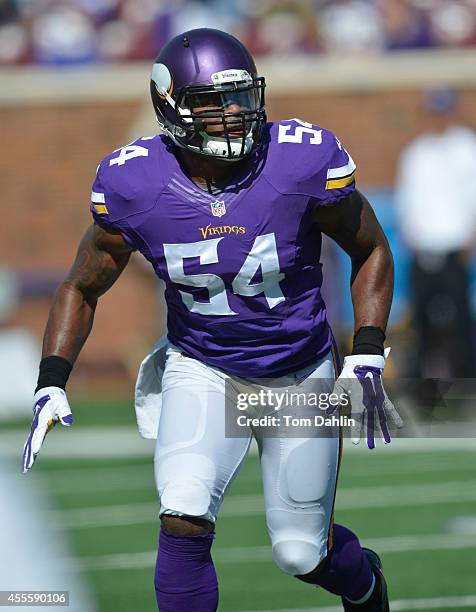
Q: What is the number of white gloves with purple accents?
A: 2